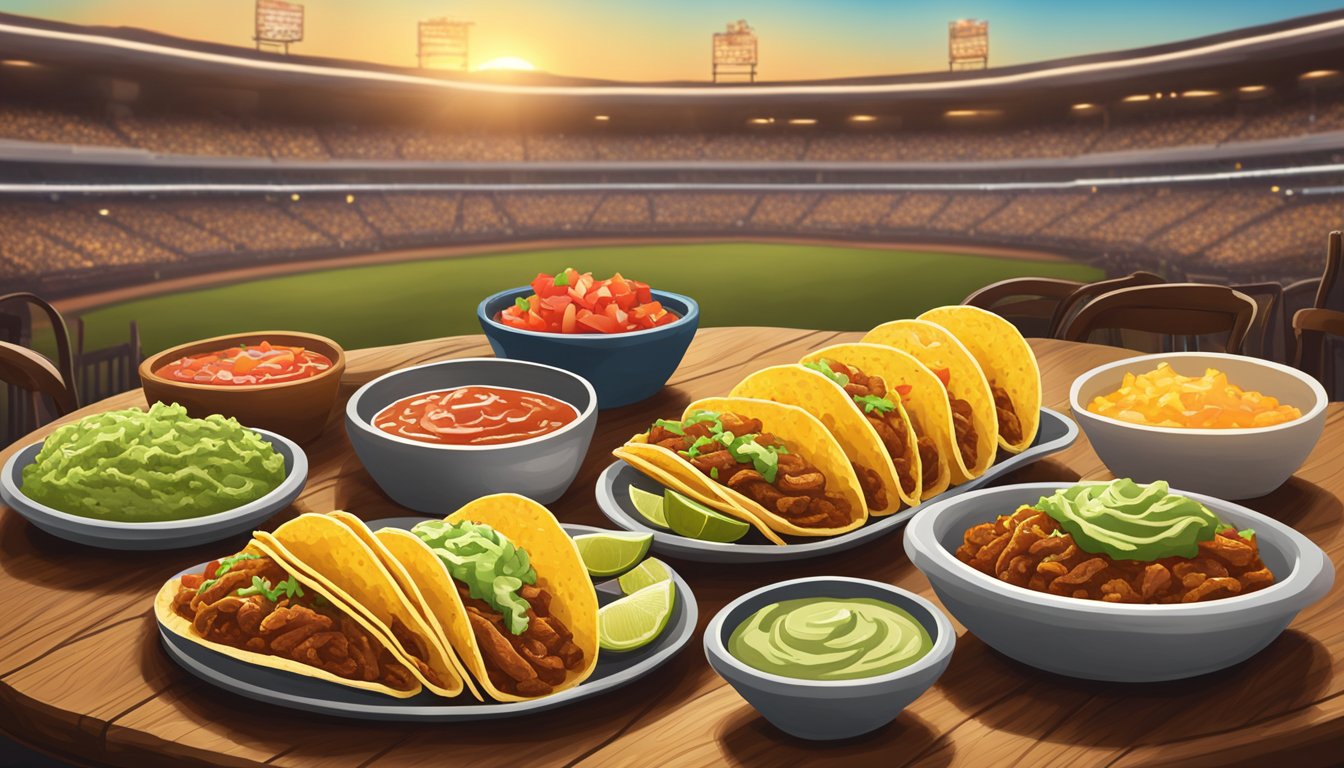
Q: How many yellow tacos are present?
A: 8